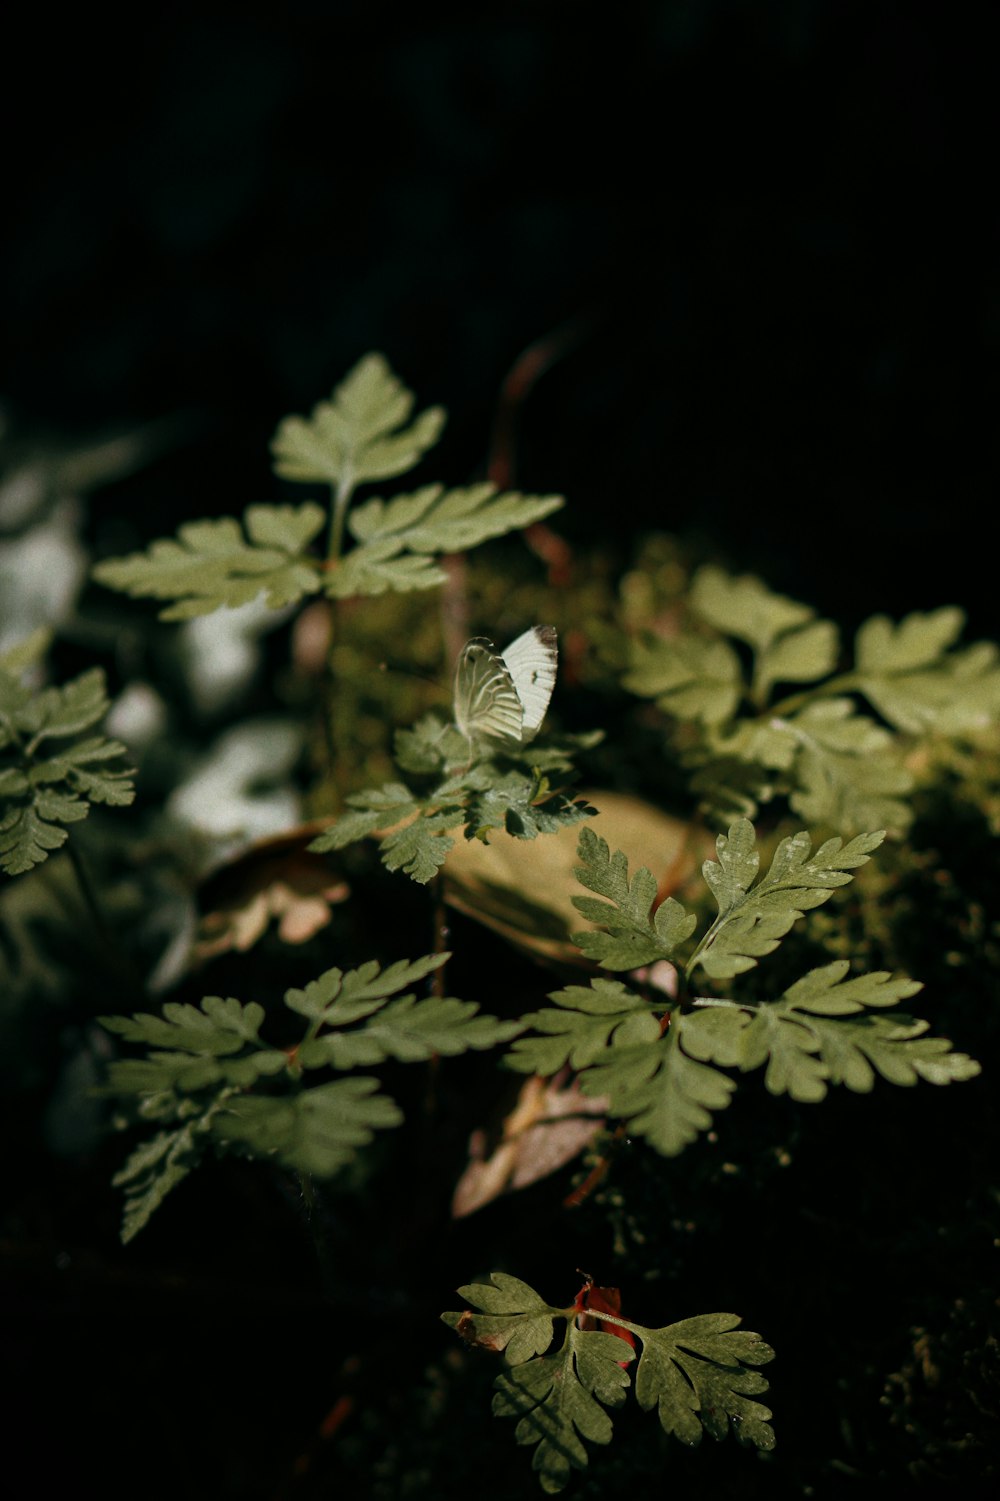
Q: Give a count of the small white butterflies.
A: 1